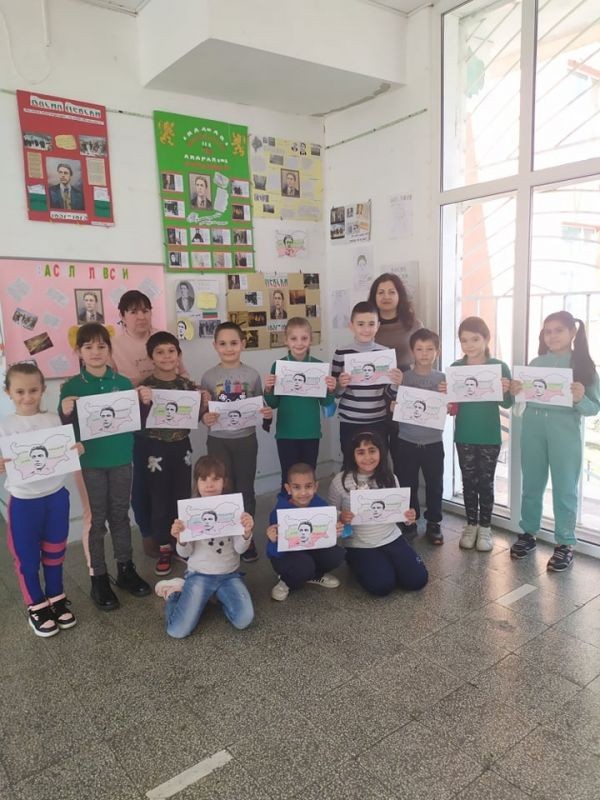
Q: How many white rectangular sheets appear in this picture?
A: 12